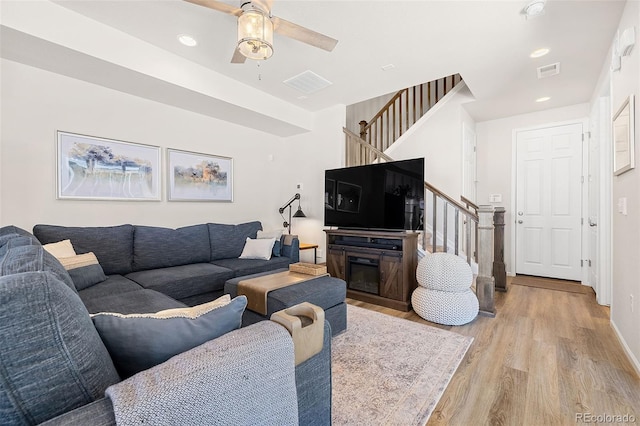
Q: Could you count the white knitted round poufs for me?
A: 2